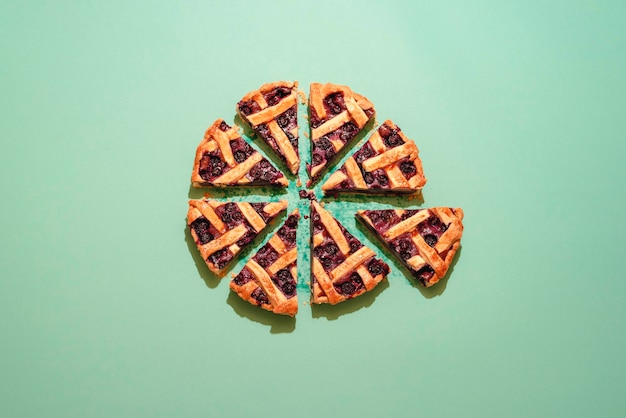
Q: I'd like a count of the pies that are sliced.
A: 1